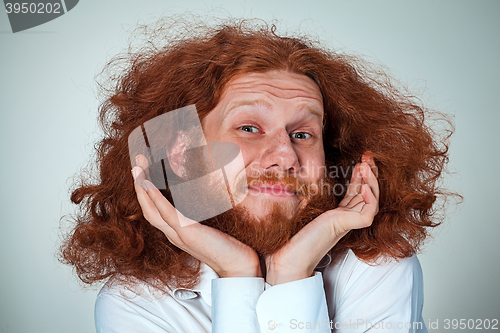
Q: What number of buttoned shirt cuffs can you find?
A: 2